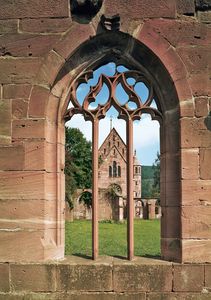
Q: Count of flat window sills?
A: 1